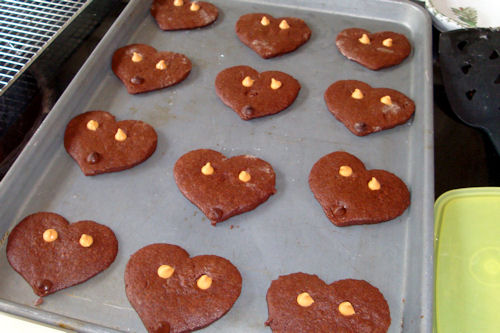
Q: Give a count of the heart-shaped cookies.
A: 12